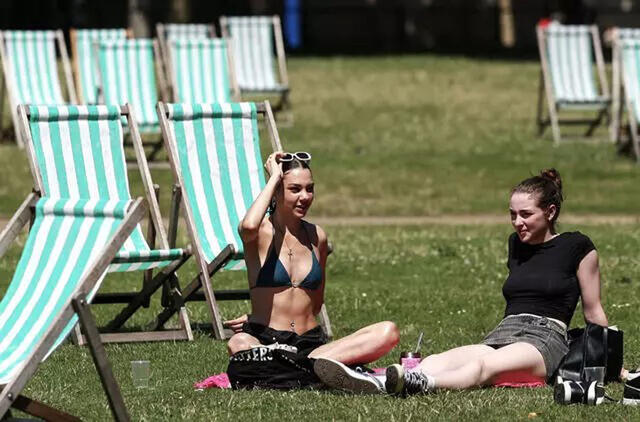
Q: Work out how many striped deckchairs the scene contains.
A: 11